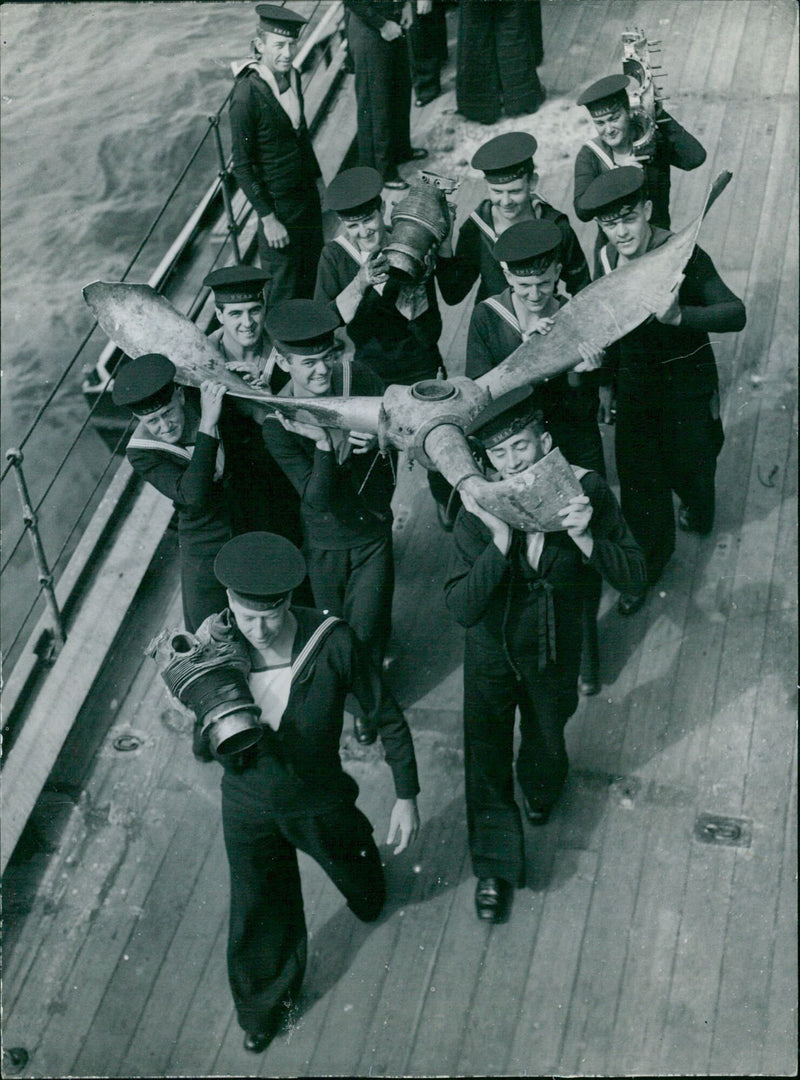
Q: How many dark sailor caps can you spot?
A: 11